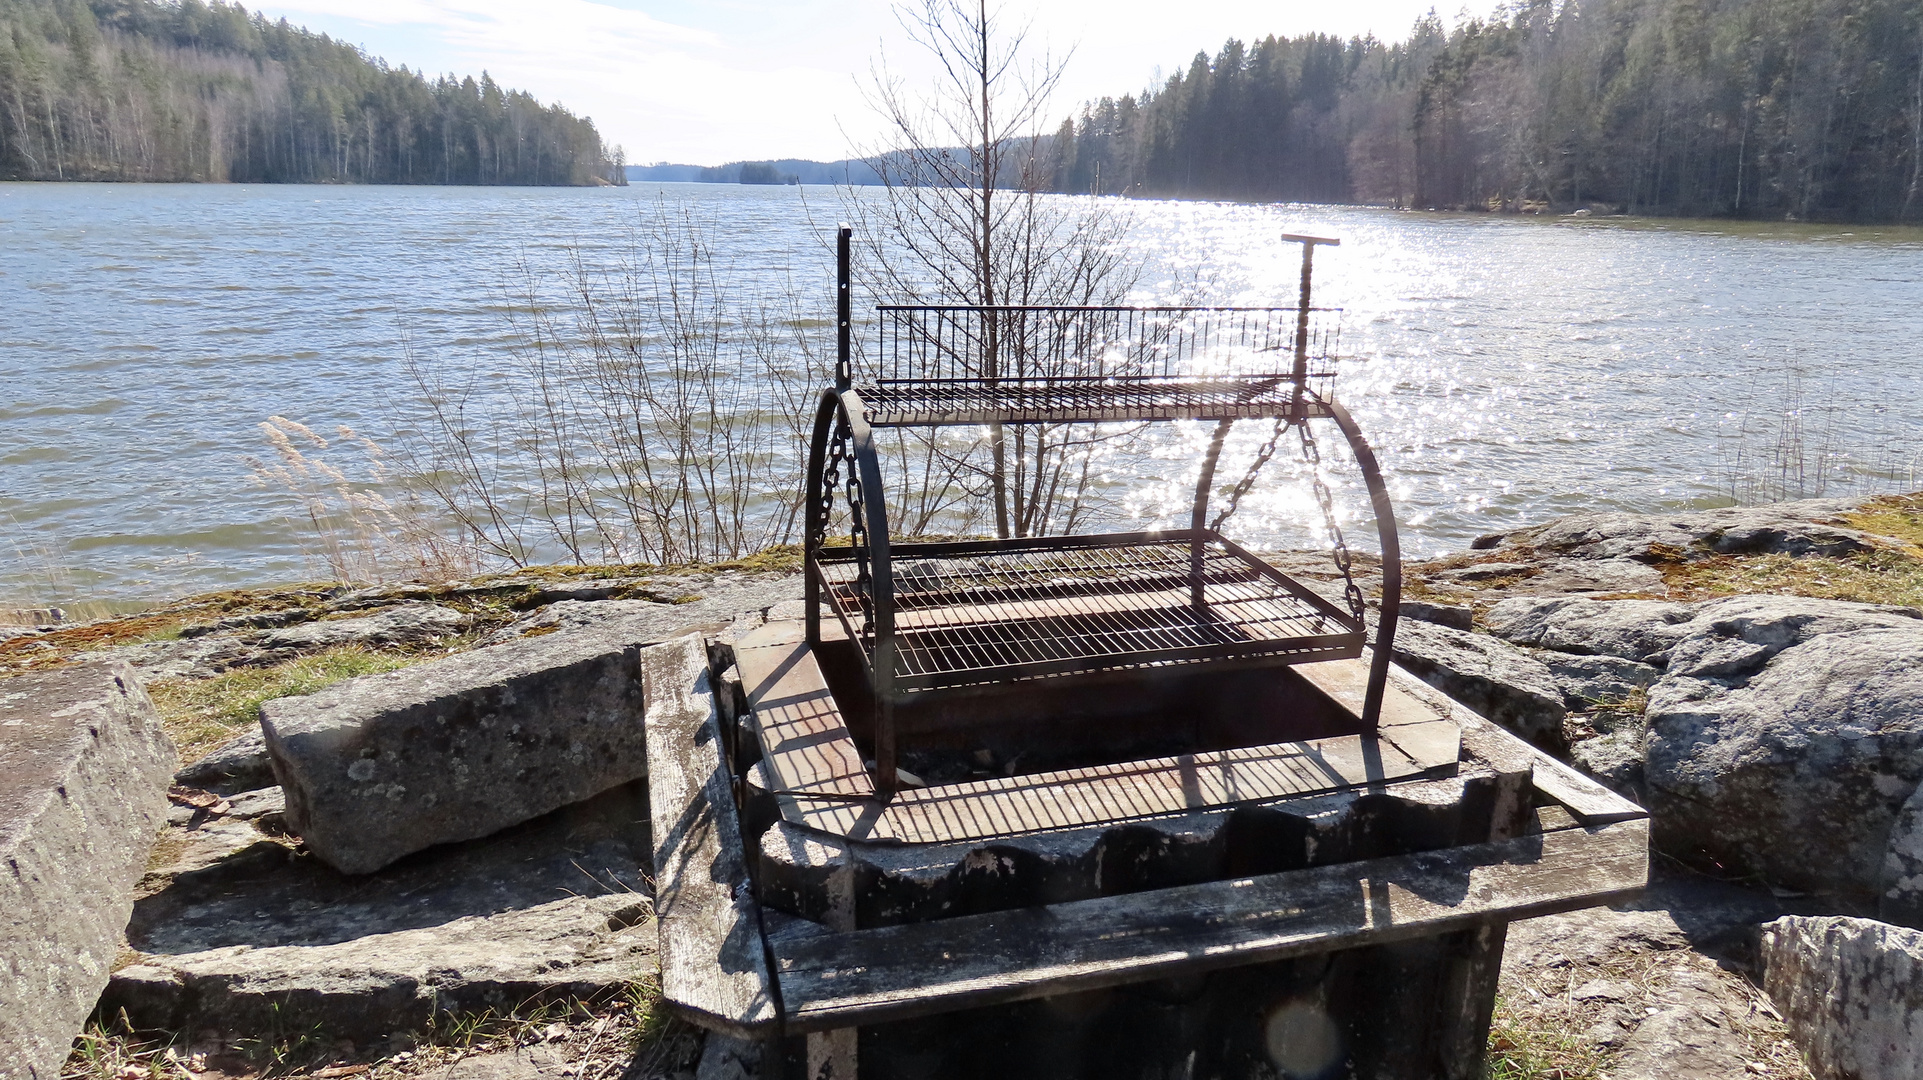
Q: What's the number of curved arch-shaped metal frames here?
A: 2